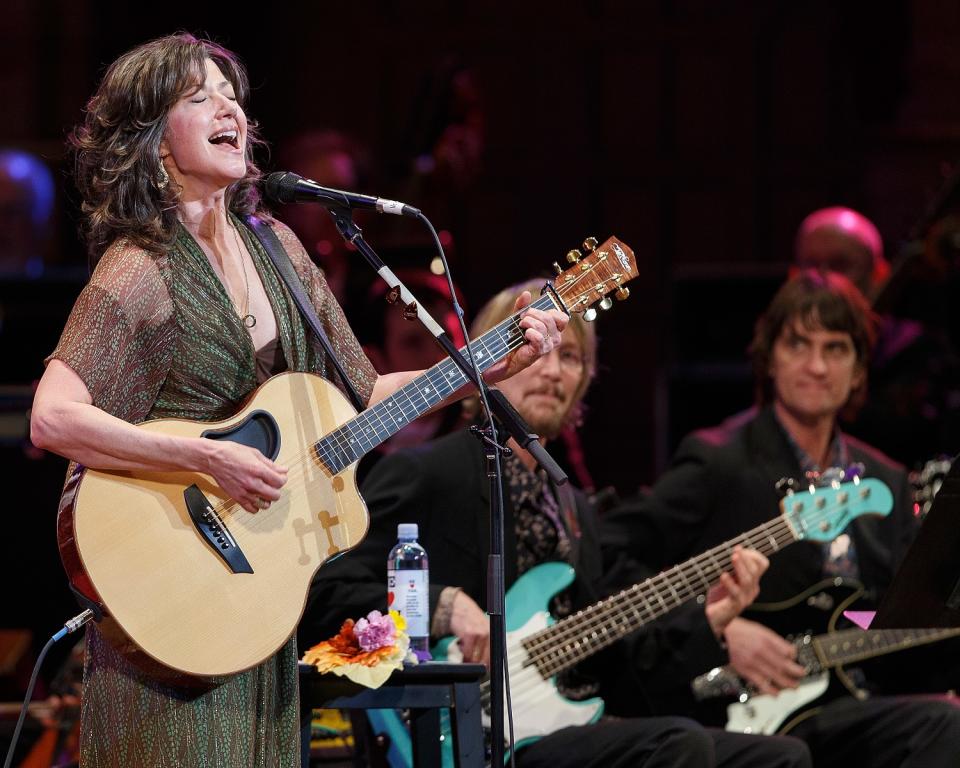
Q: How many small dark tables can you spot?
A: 1